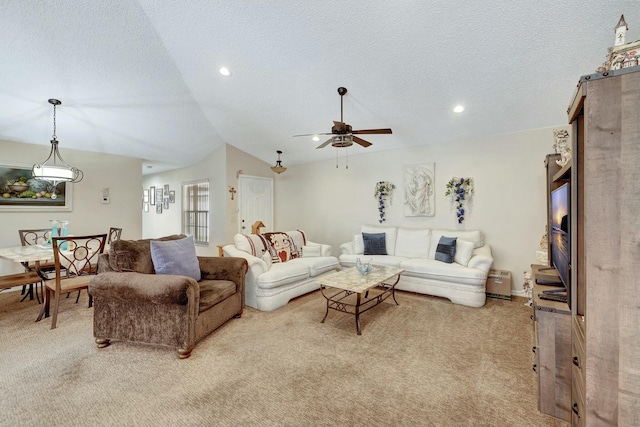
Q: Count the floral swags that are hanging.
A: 2